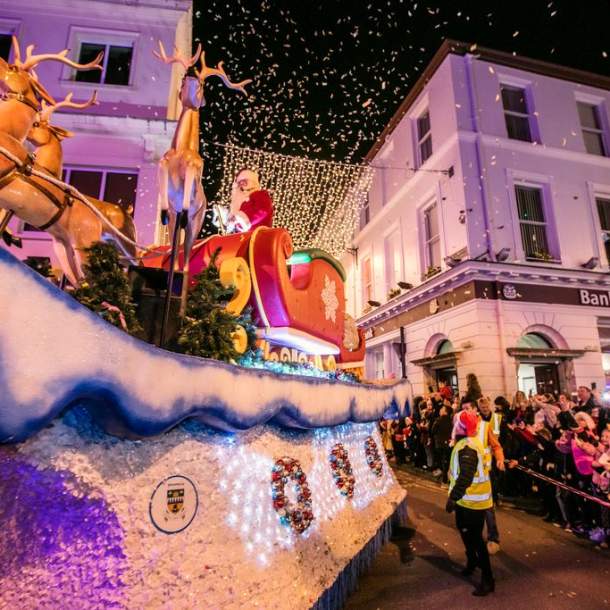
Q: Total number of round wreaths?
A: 3